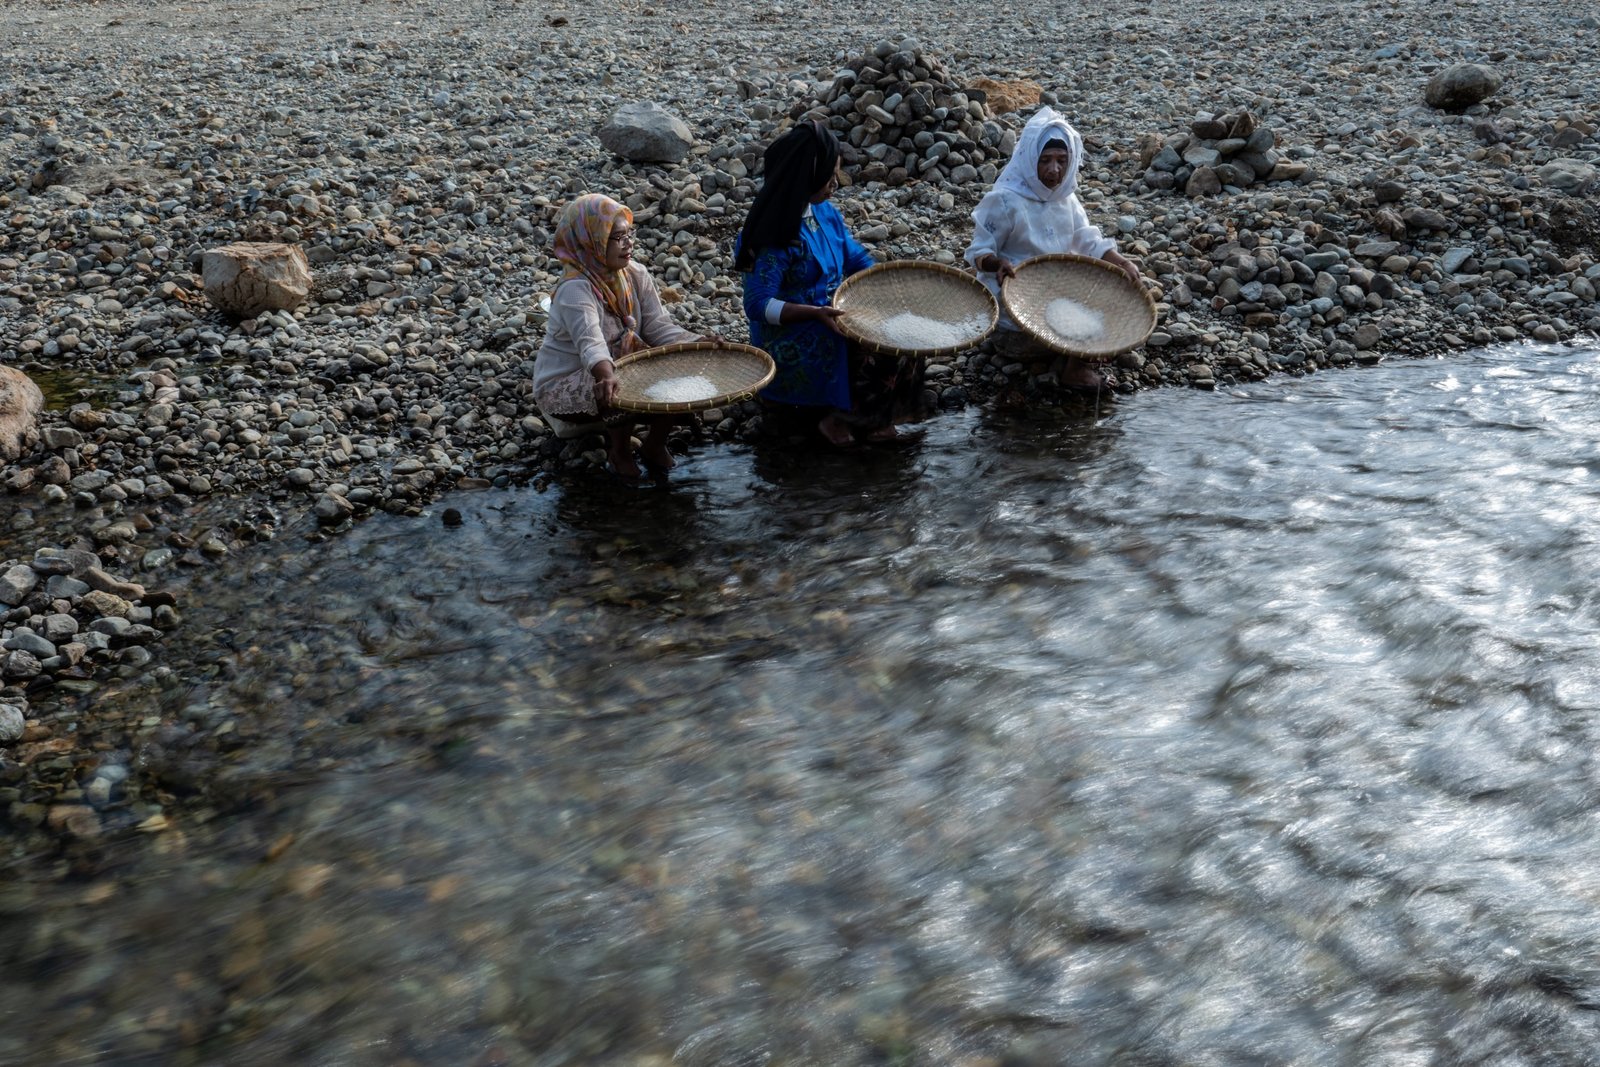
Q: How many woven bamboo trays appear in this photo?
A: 3